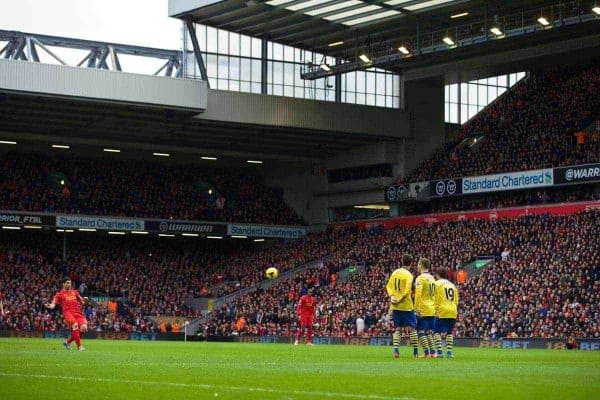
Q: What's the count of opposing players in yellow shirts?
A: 3